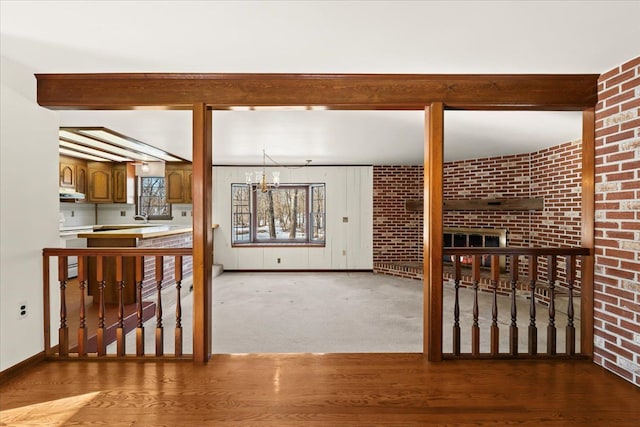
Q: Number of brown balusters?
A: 14